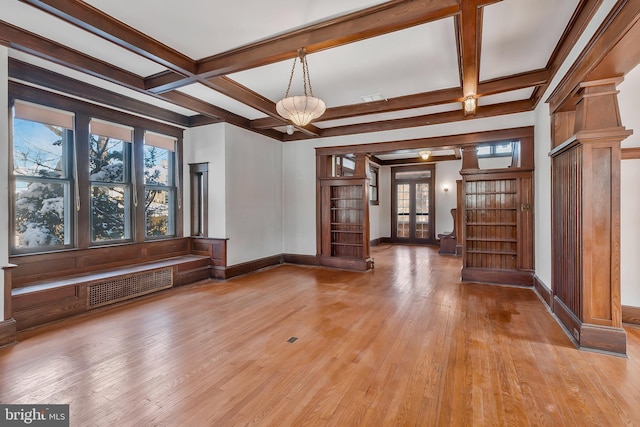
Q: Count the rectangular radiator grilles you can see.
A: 1